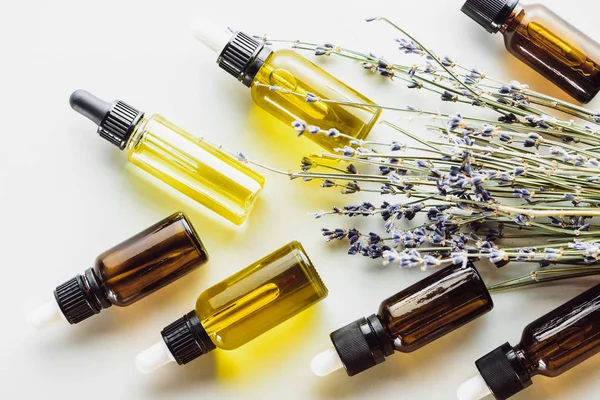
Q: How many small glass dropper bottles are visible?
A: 7